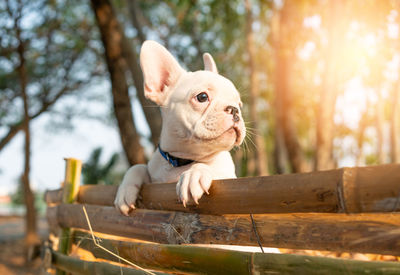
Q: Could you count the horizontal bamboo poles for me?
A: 4